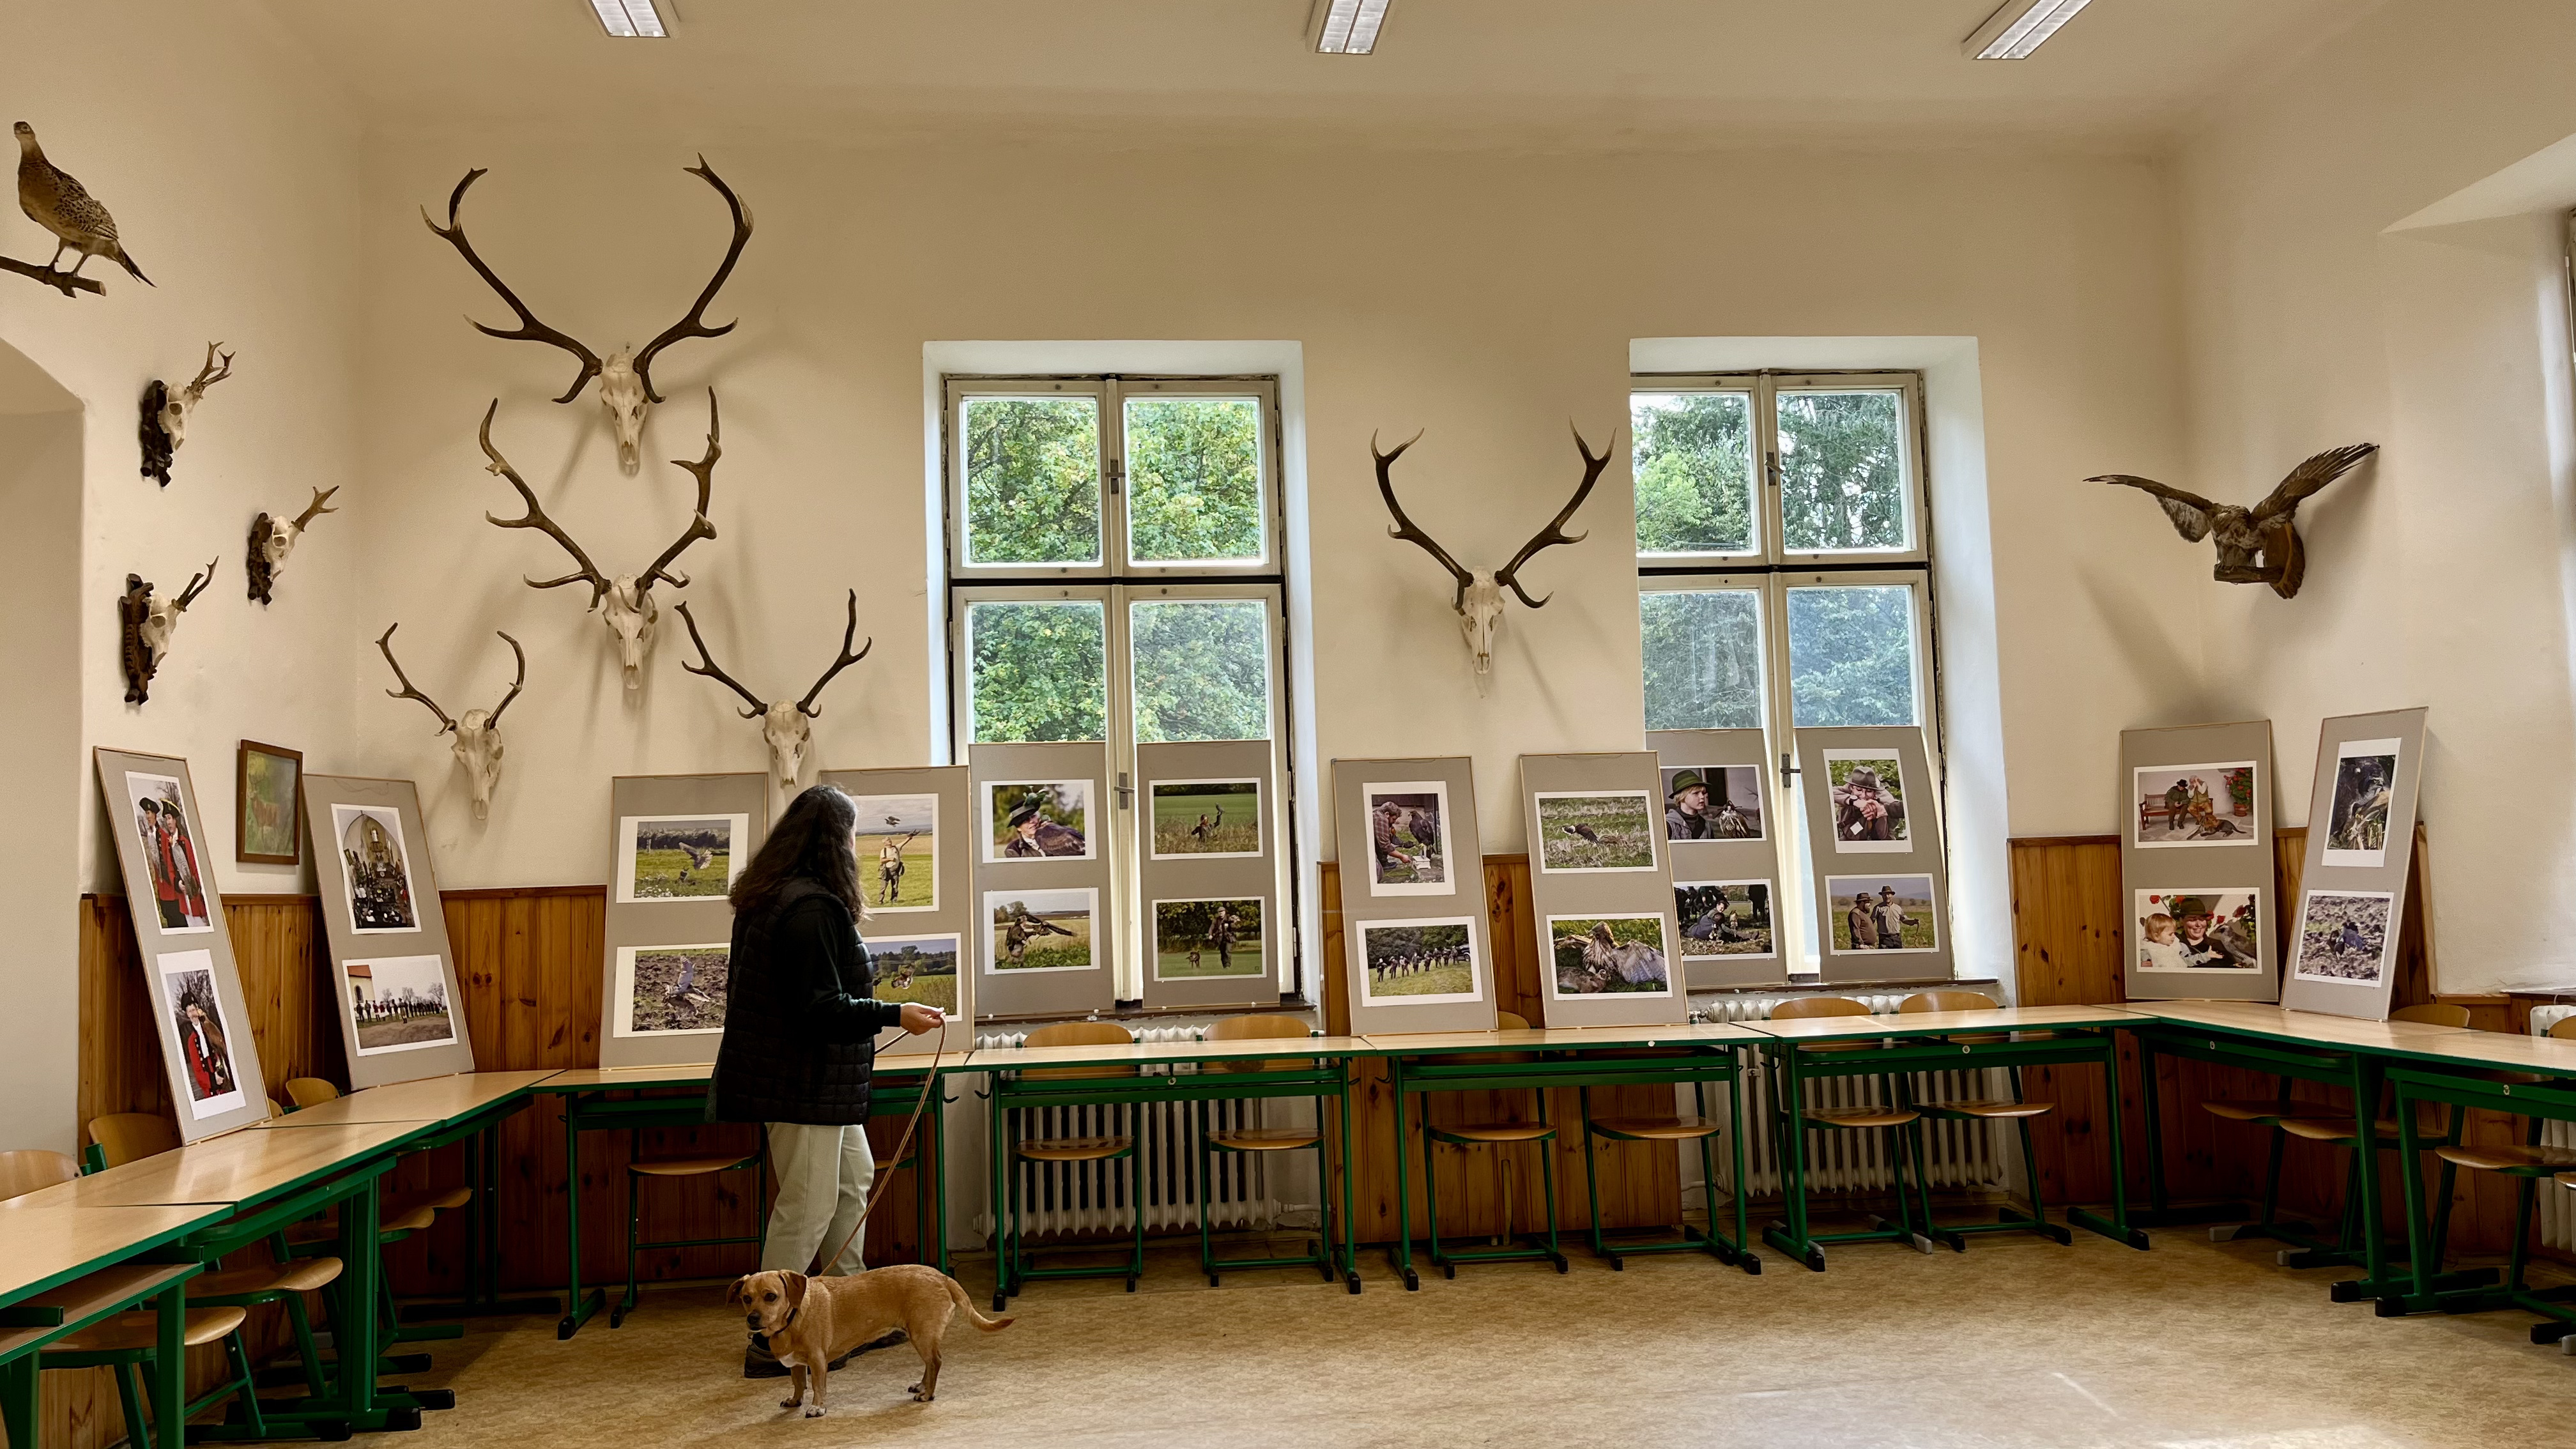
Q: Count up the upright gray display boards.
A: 12